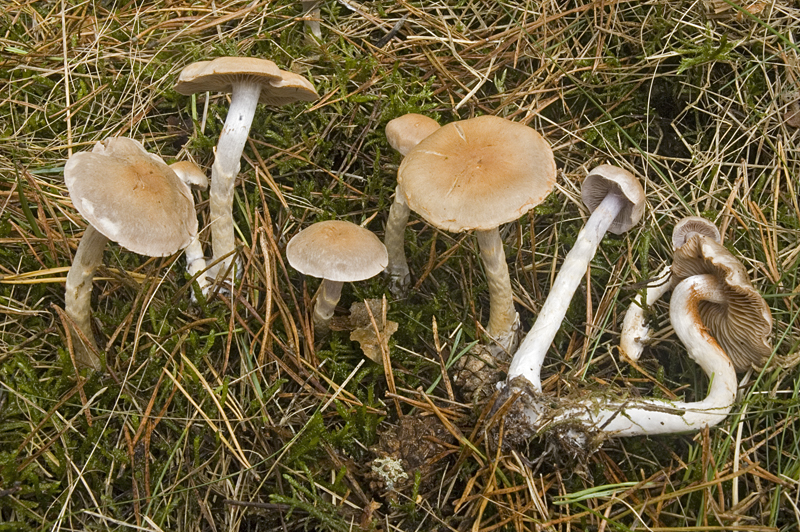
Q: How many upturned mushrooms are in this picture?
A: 3